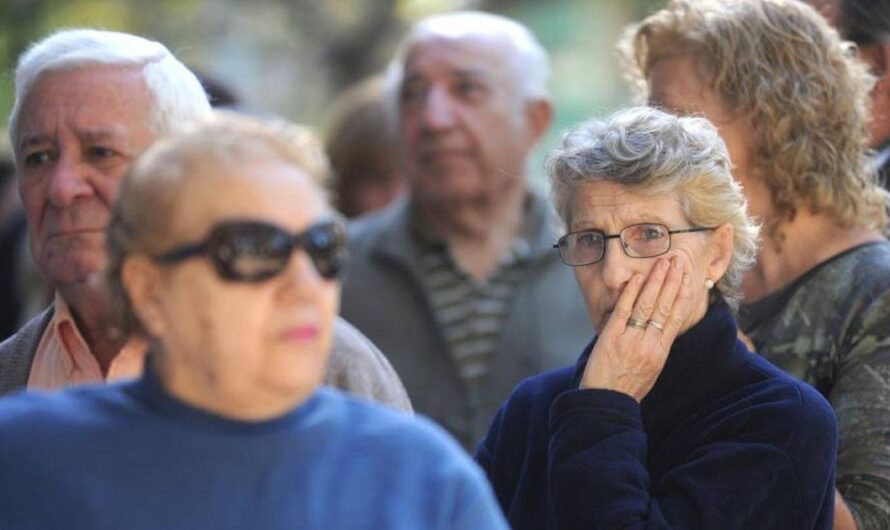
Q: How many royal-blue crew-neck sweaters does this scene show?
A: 1